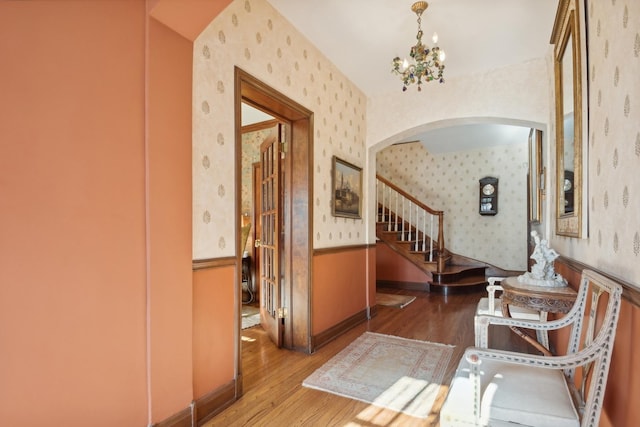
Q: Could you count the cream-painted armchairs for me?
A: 2